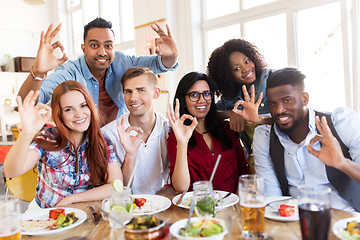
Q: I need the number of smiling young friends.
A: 6